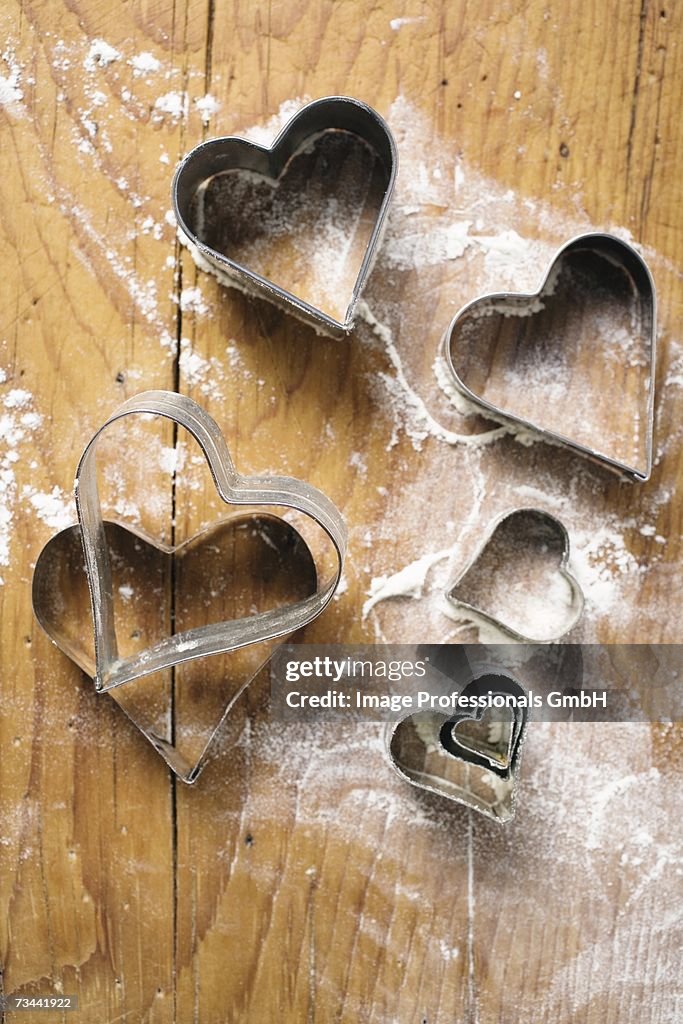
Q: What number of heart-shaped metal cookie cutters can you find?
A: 8